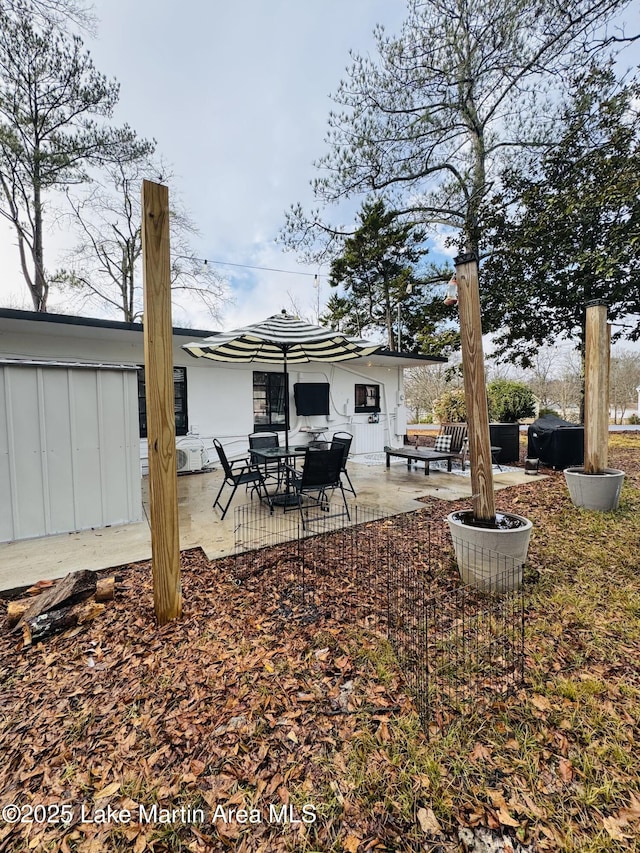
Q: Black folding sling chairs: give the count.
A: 4